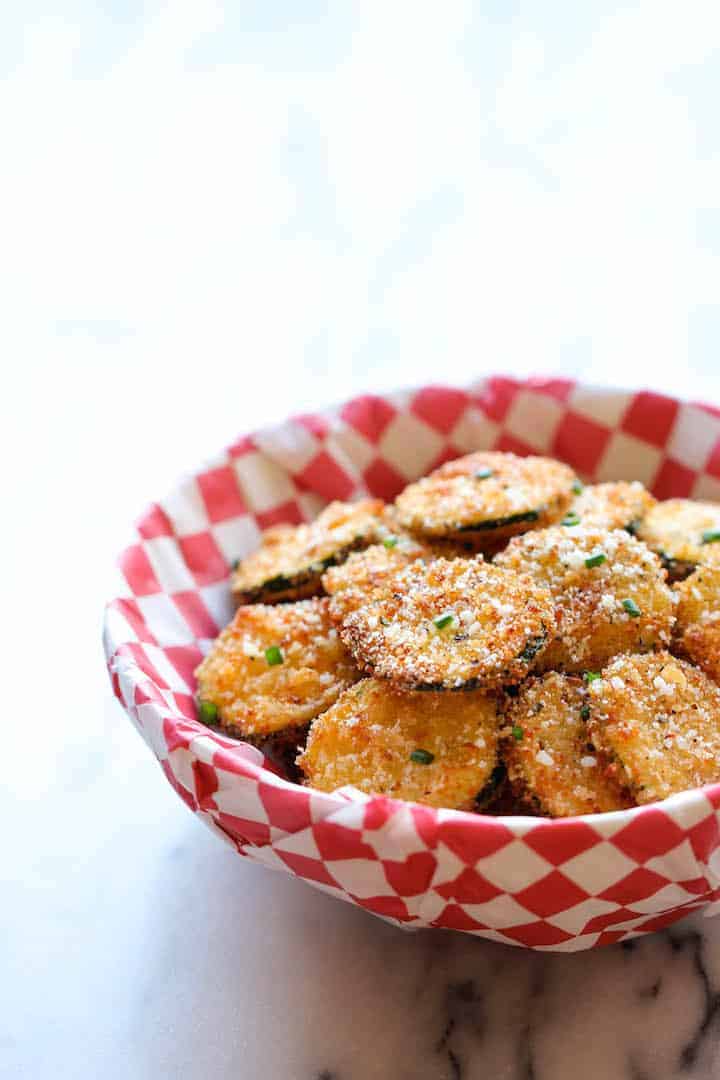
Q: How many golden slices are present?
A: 12